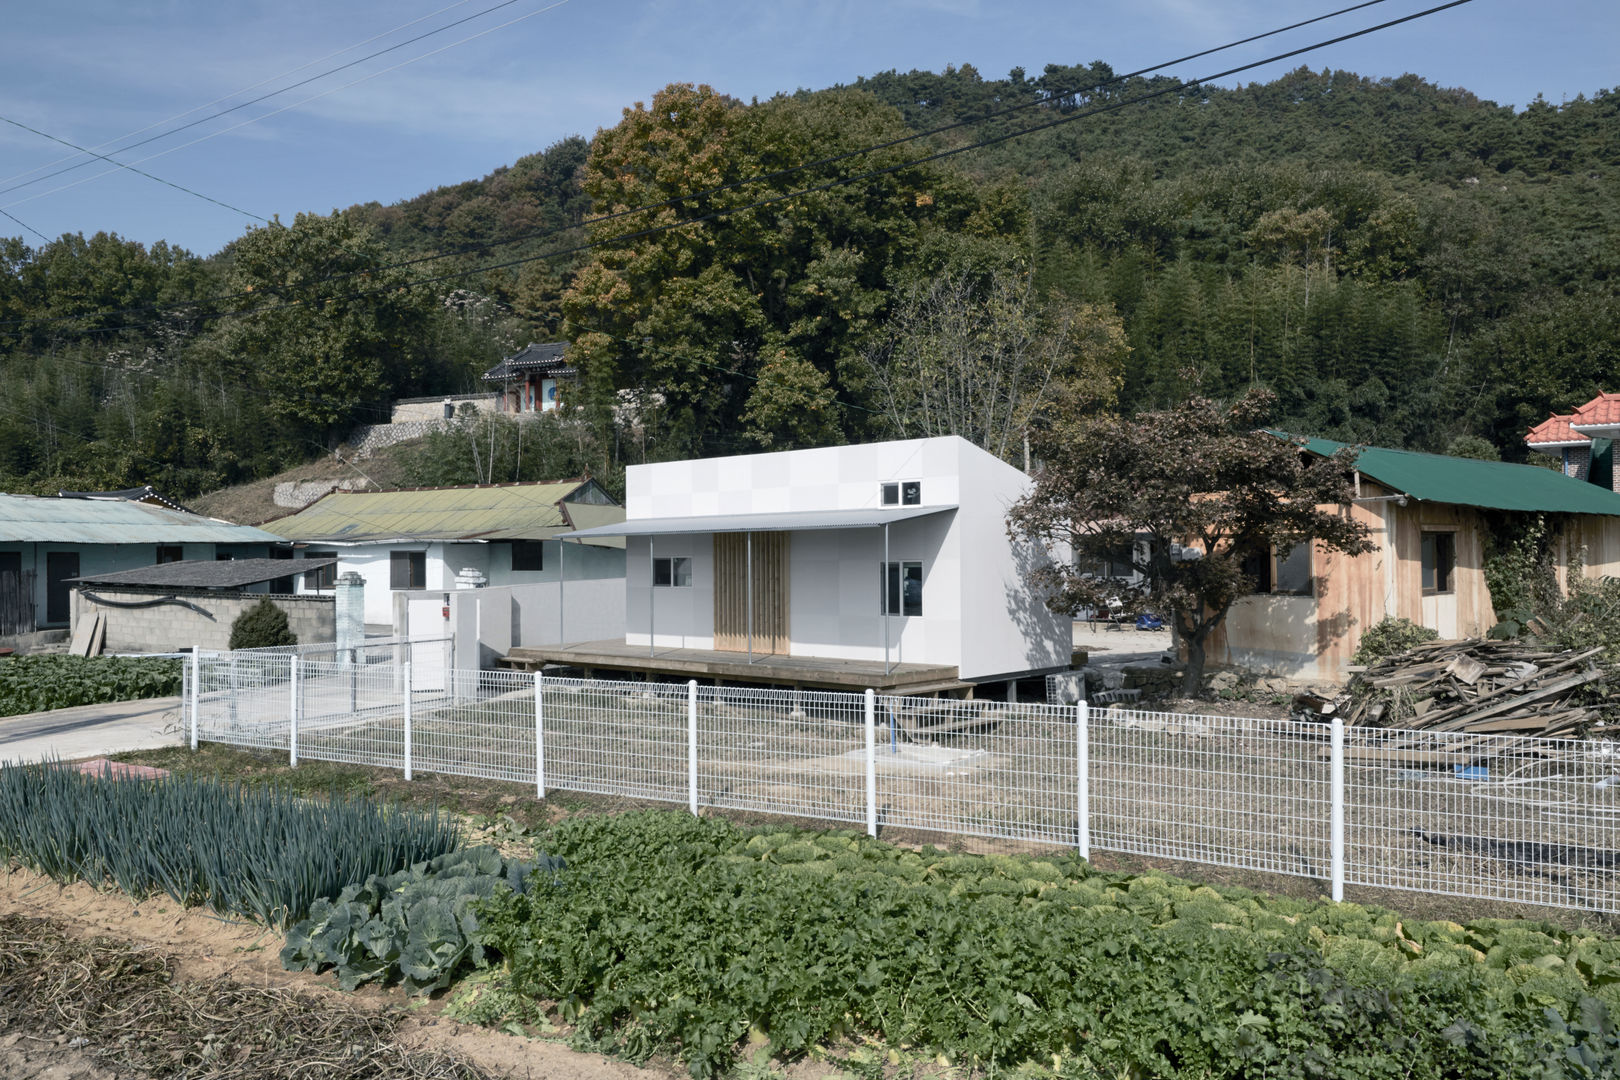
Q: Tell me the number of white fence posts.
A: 8